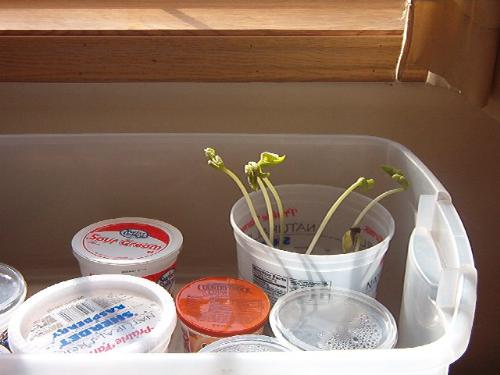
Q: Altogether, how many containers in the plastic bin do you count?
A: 7